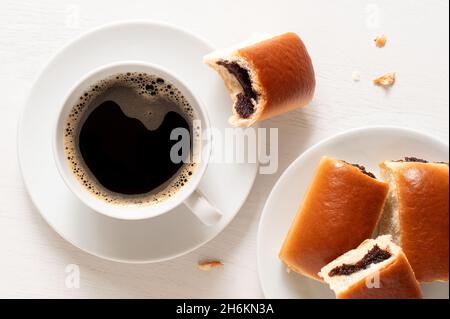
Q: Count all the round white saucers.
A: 2